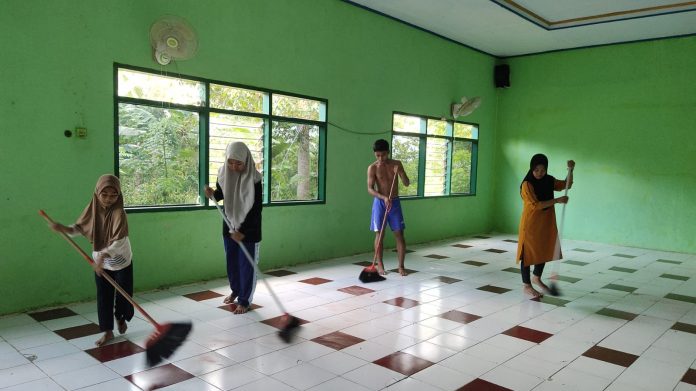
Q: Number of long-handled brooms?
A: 4